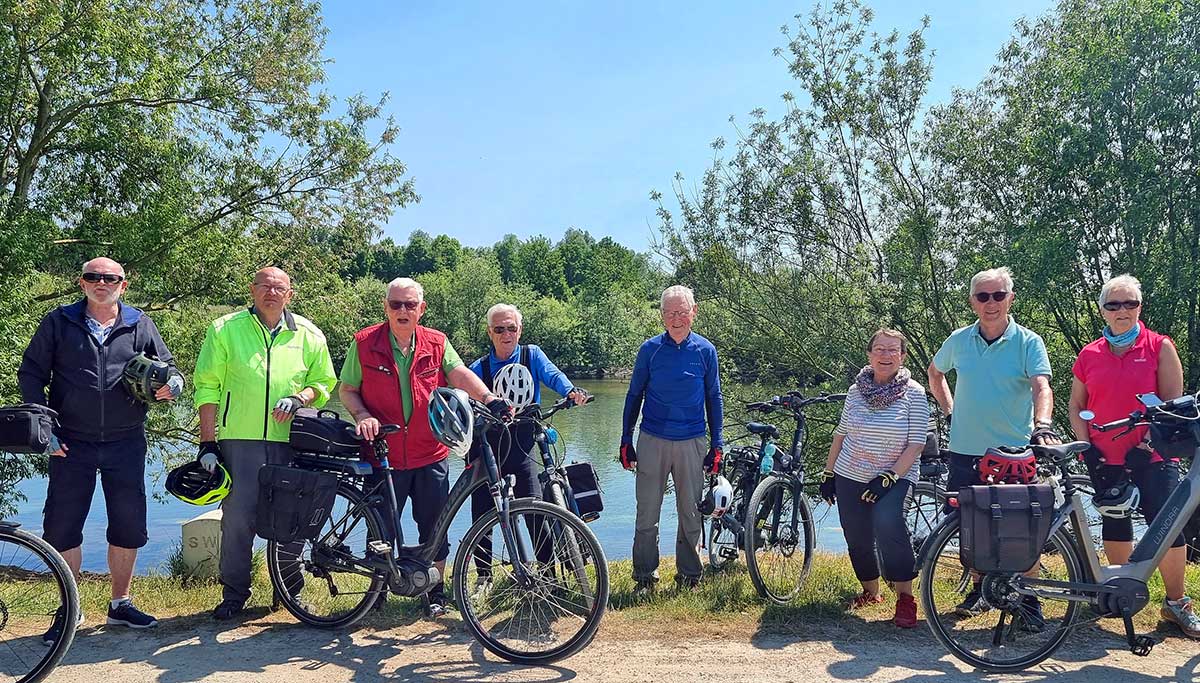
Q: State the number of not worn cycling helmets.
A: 7